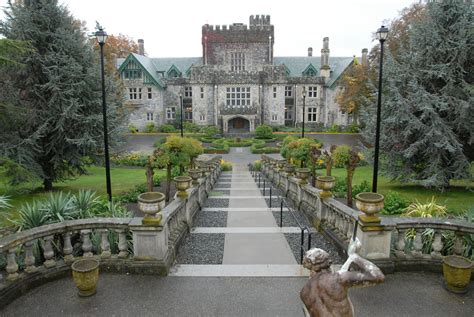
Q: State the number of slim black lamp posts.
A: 4